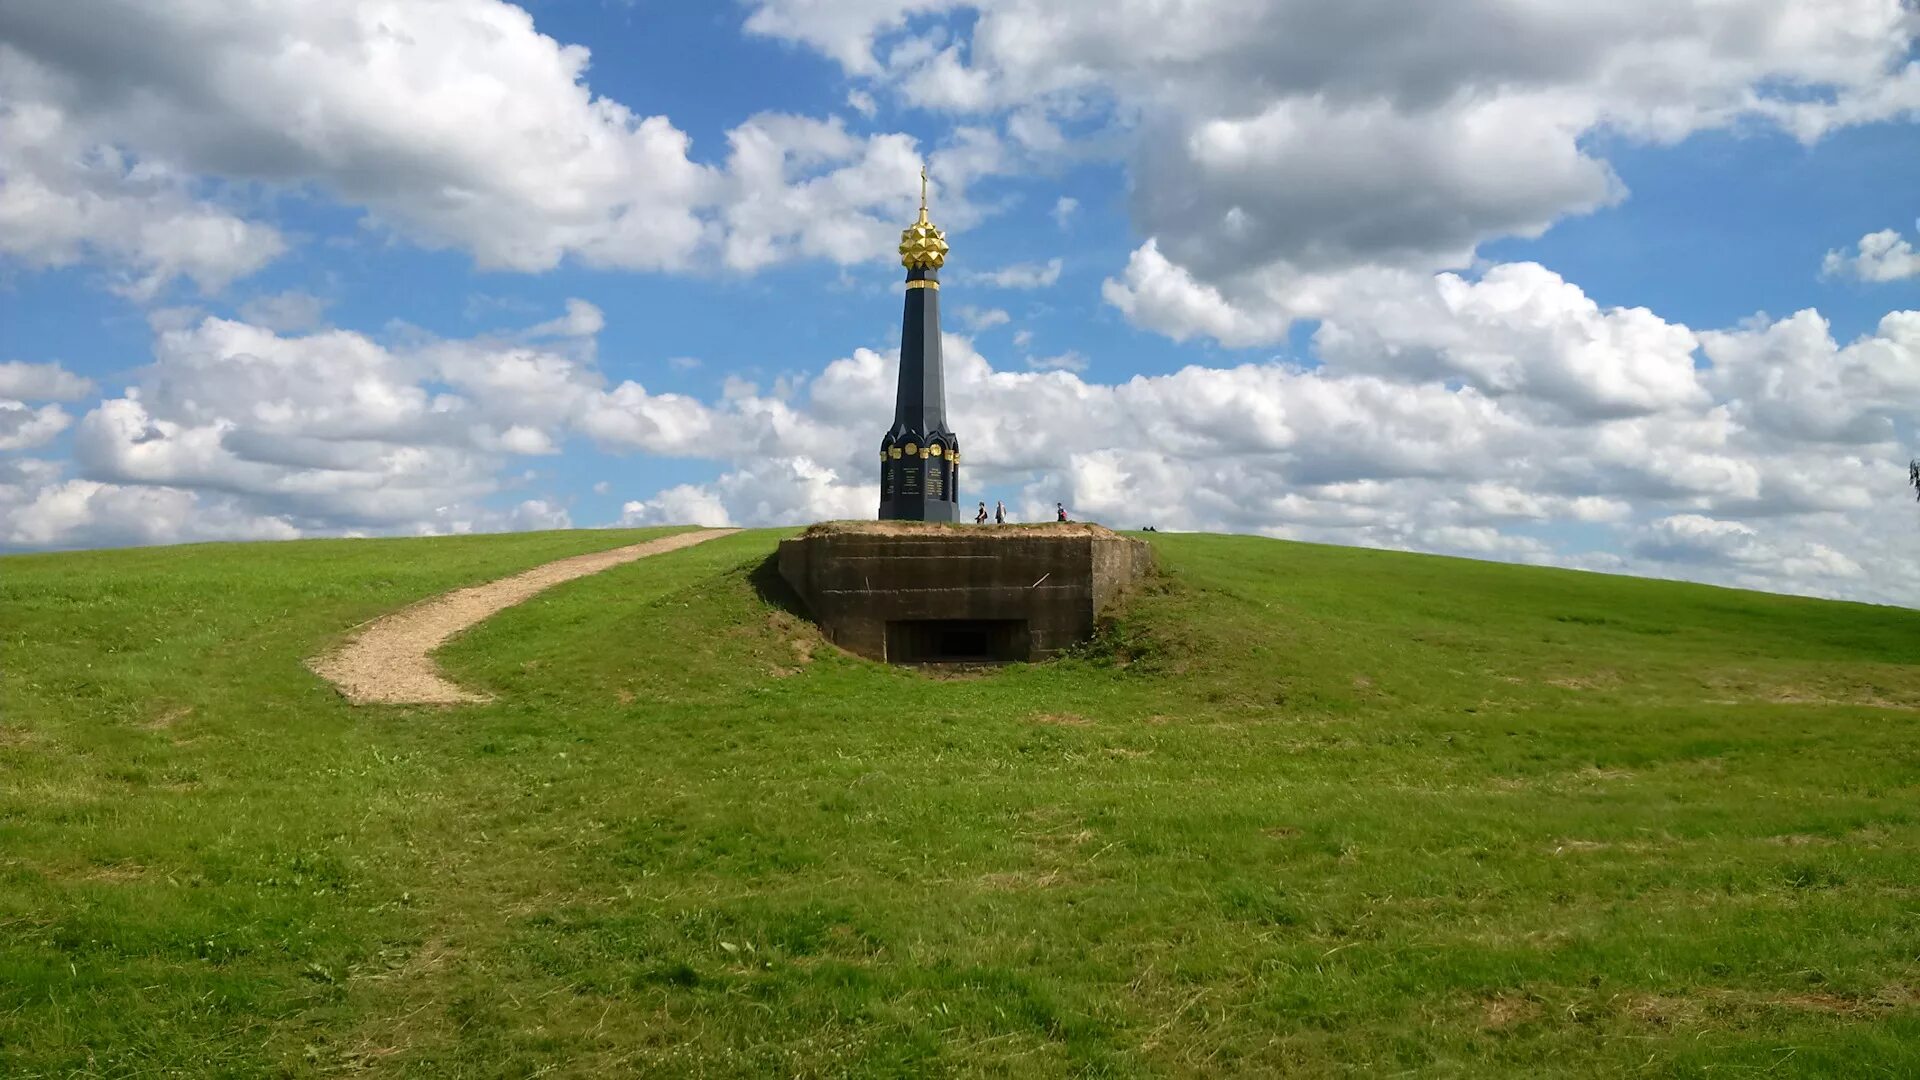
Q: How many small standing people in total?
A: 3